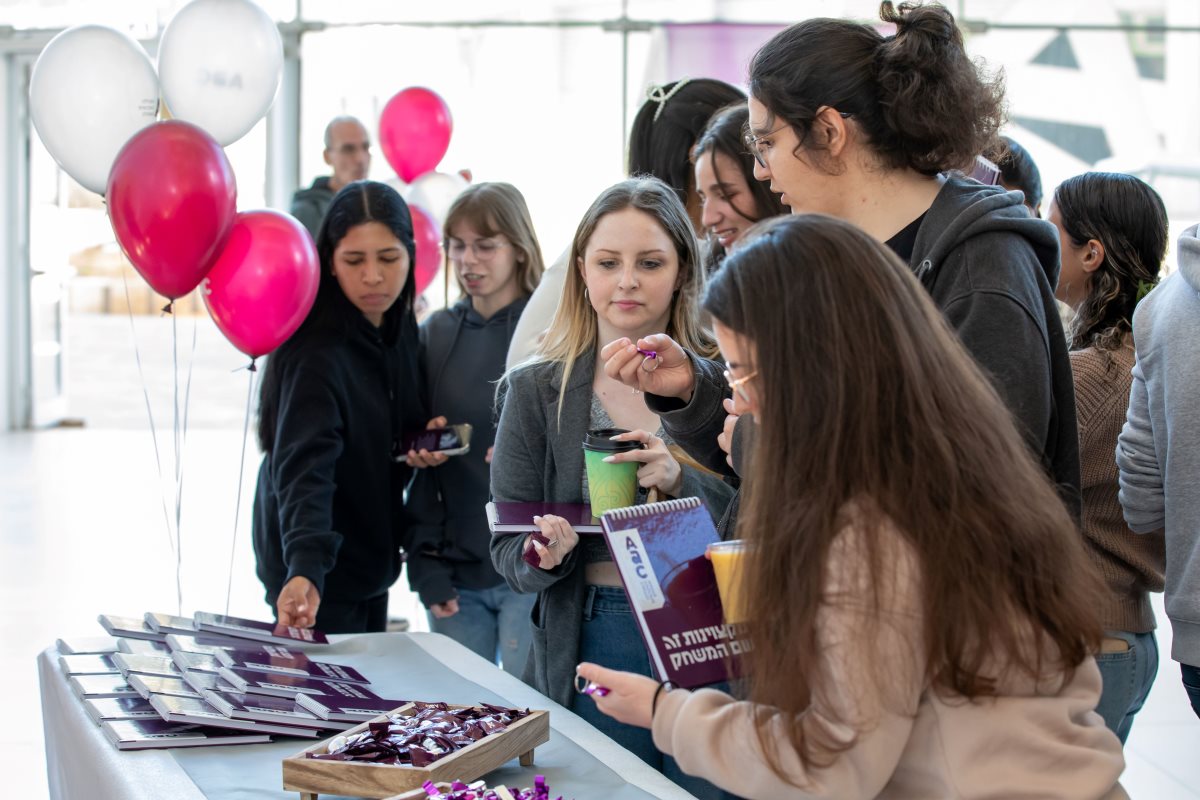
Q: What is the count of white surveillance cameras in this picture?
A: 0